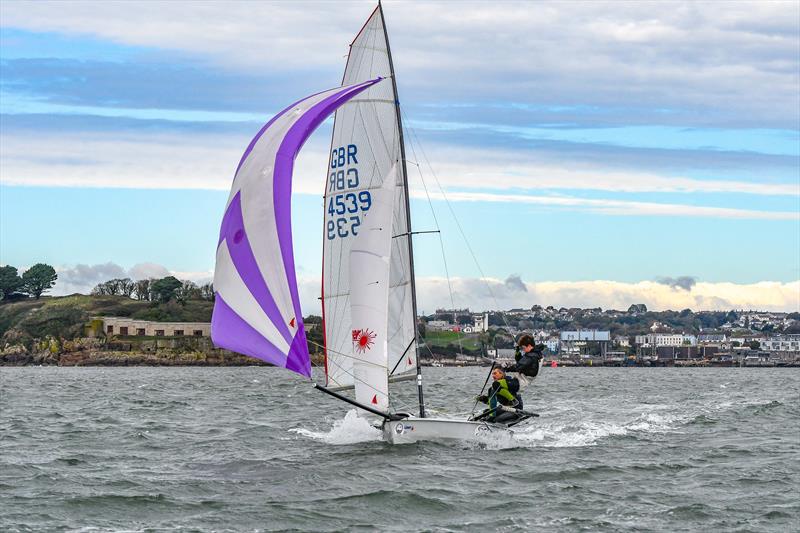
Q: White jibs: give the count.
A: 1